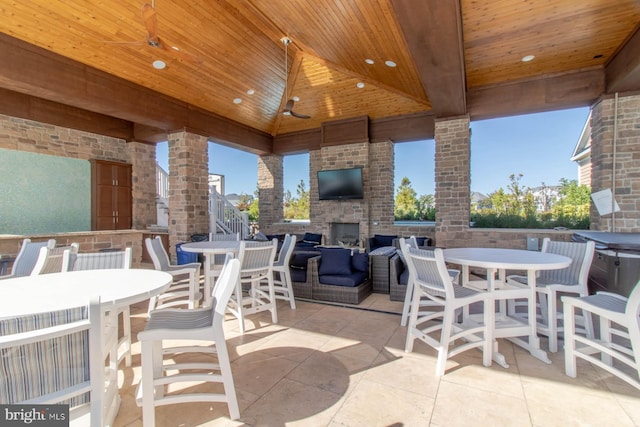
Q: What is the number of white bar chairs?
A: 13